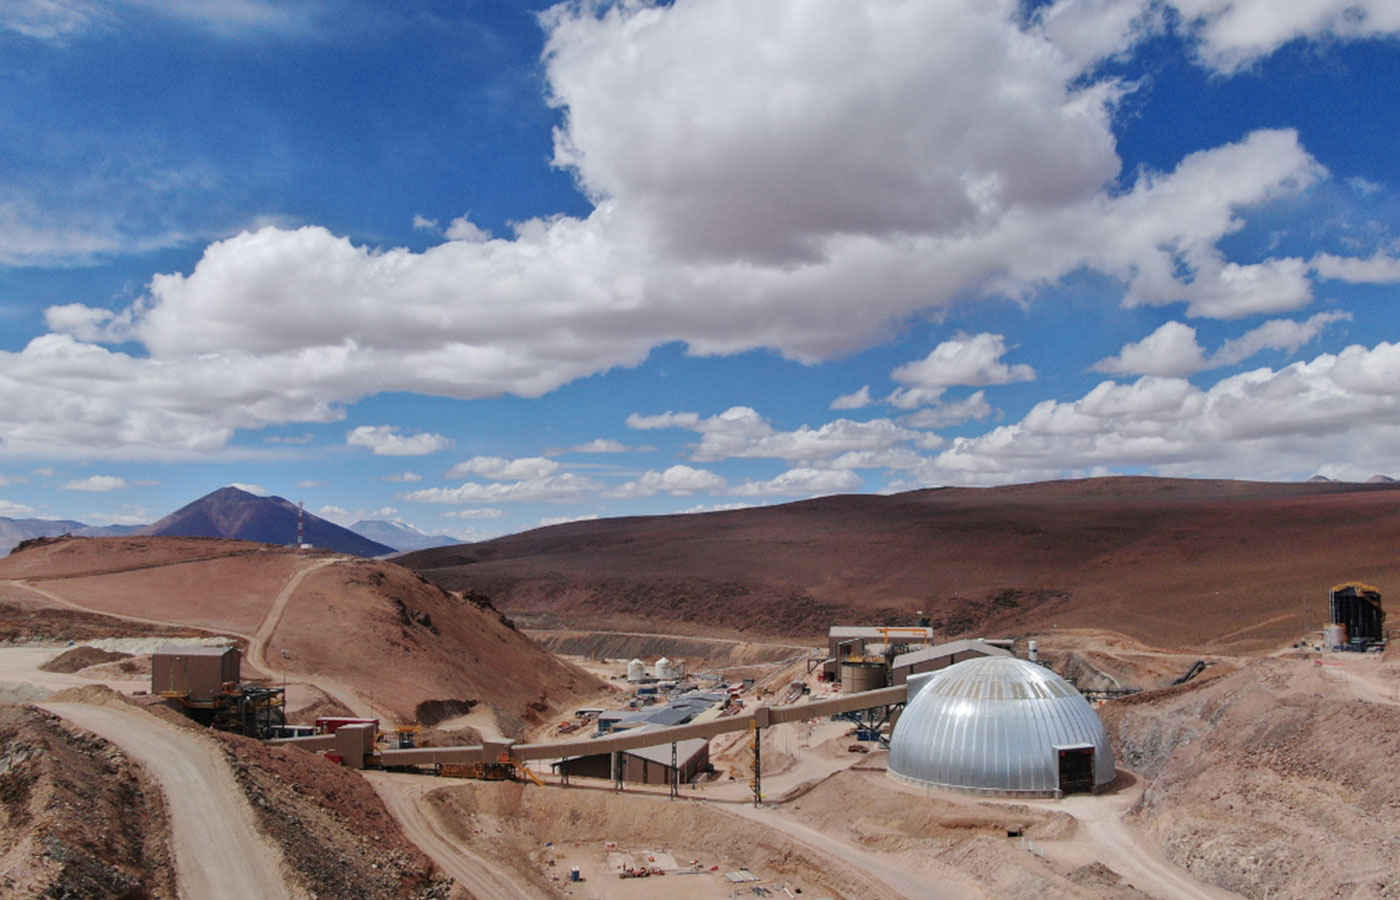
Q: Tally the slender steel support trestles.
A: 4